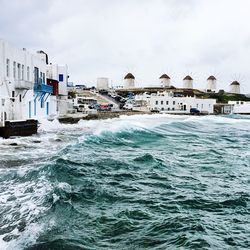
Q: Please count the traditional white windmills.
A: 5